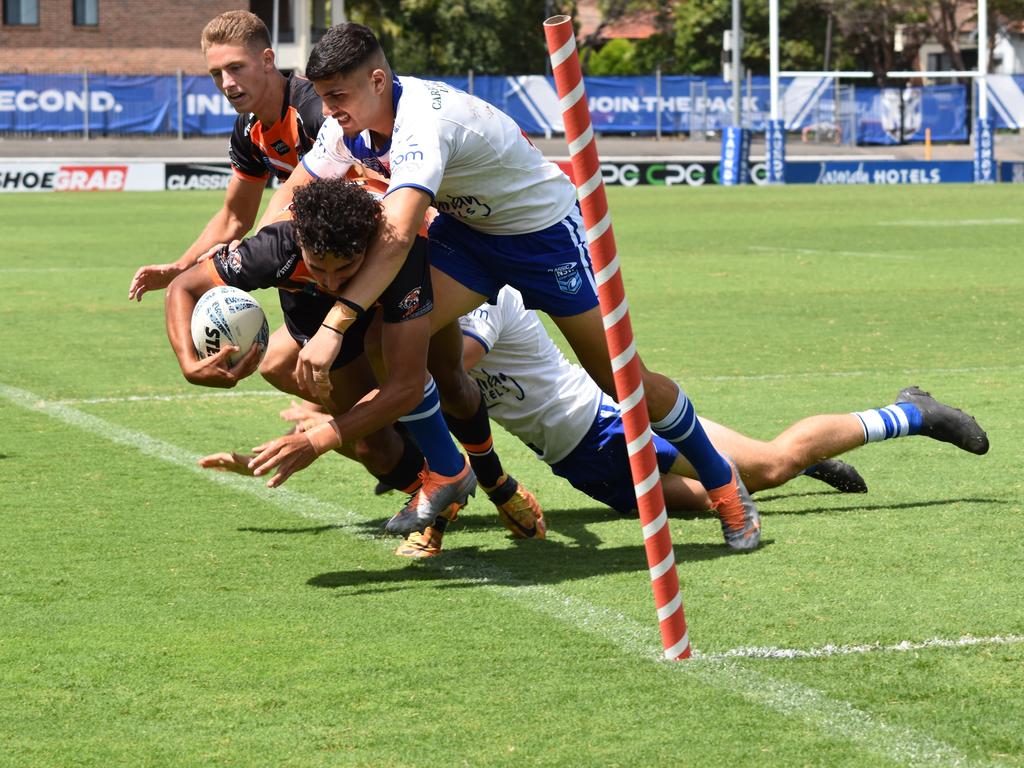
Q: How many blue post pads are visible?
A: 3